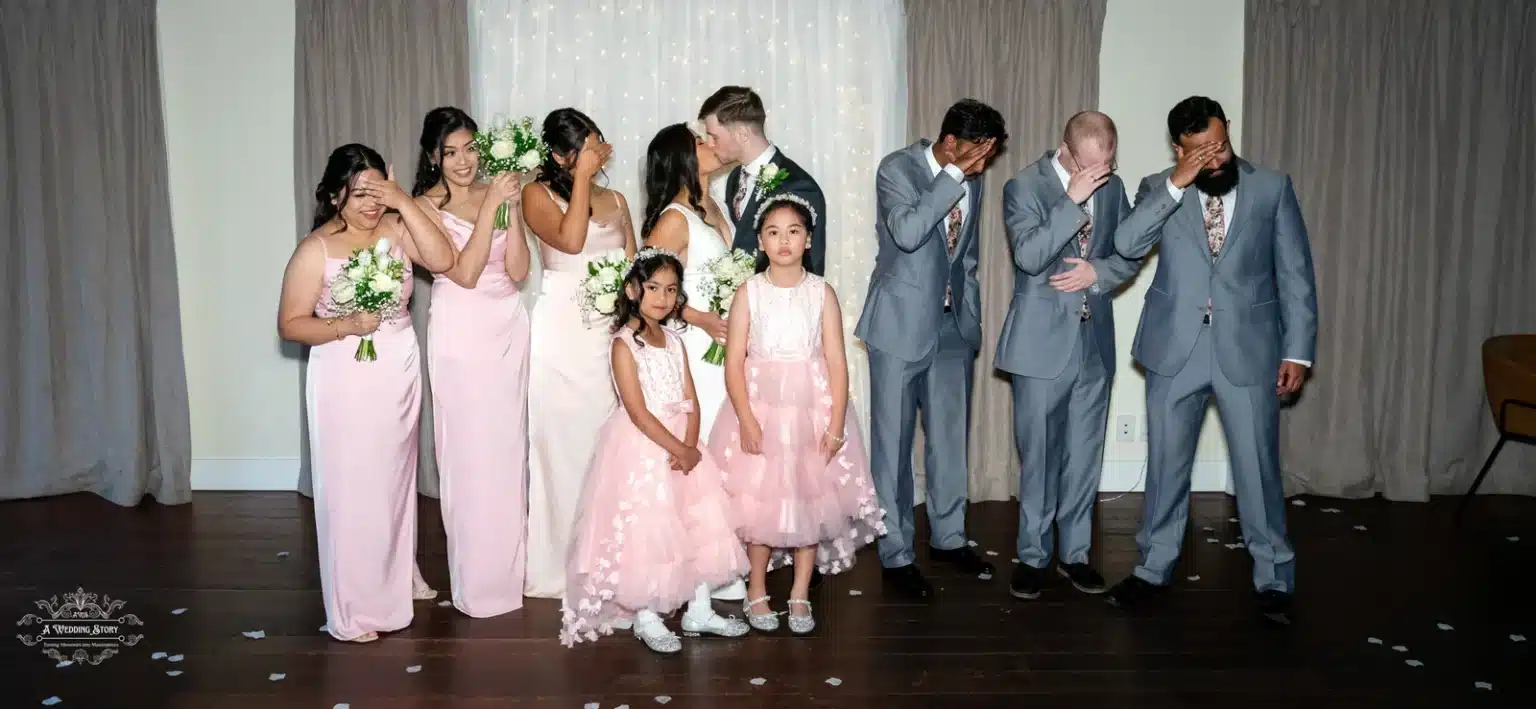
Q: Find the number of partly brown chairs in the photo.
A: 1